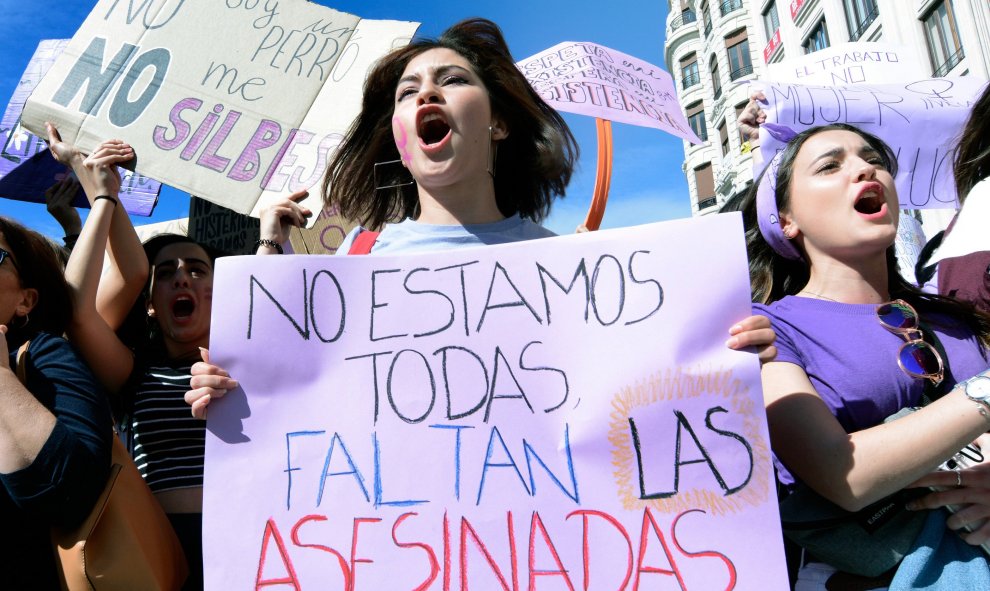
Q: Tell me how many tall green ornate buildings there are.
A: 0